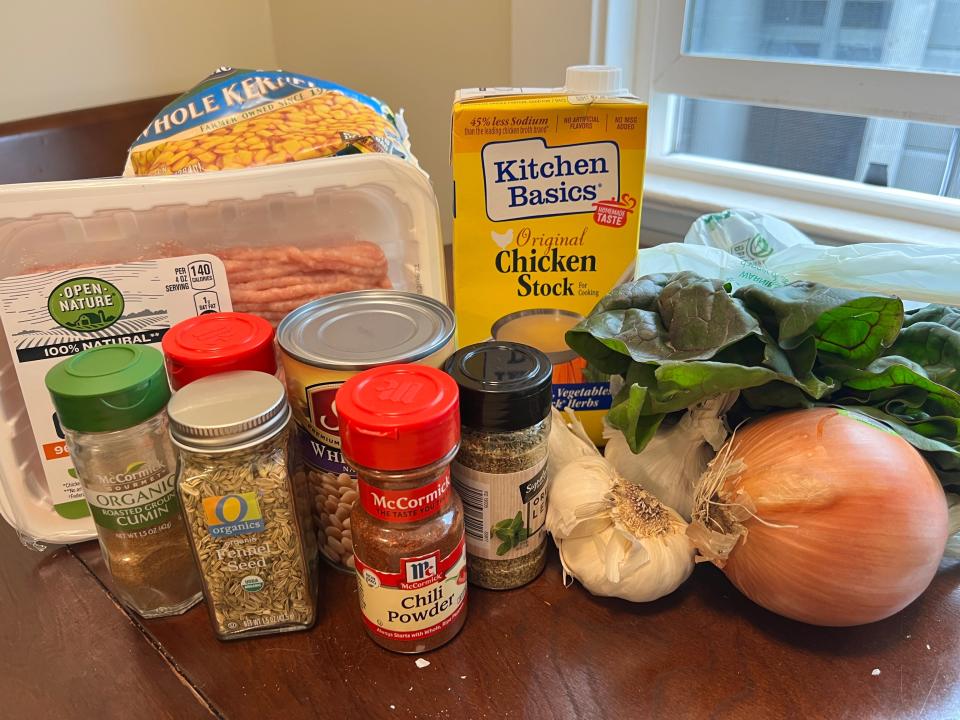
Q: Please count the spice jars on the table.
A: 5